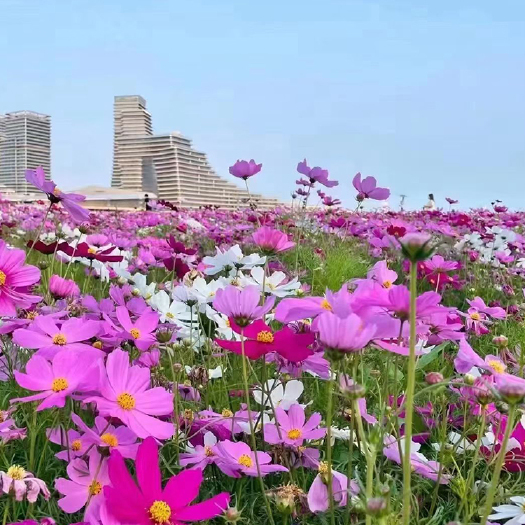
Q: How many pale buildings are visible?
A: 2